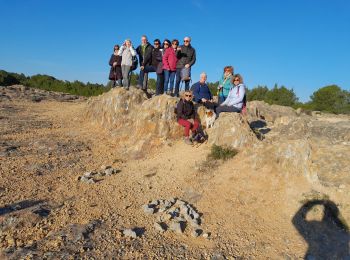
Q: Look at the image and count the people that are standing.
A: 8